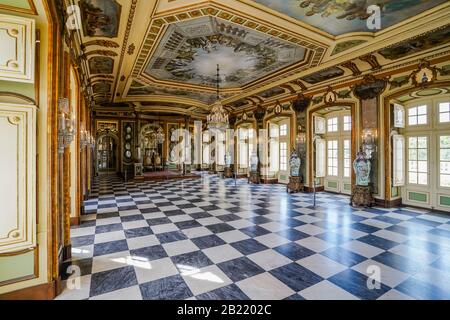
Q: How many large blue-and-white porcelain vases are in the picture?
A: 4